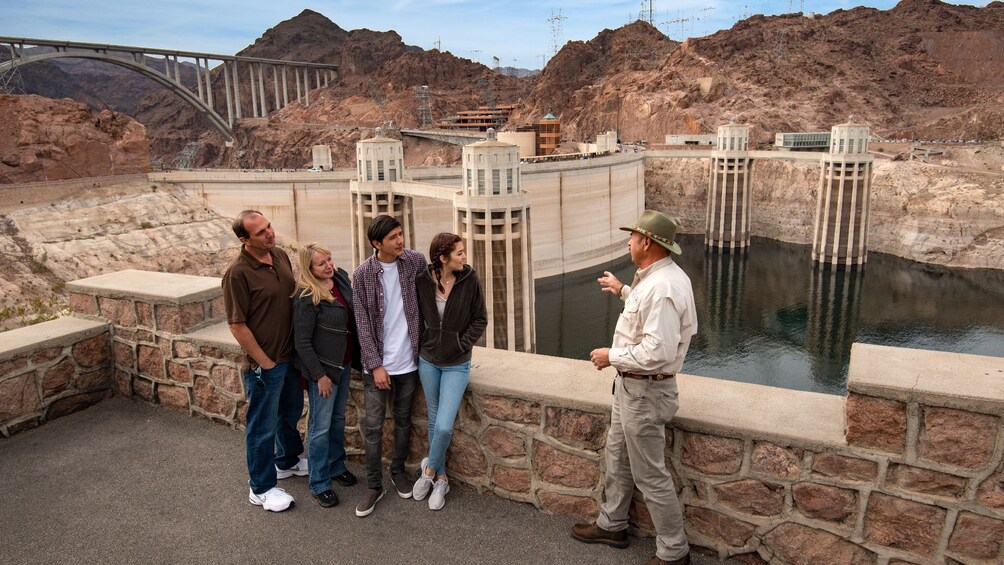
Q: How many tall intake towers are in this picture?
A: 4